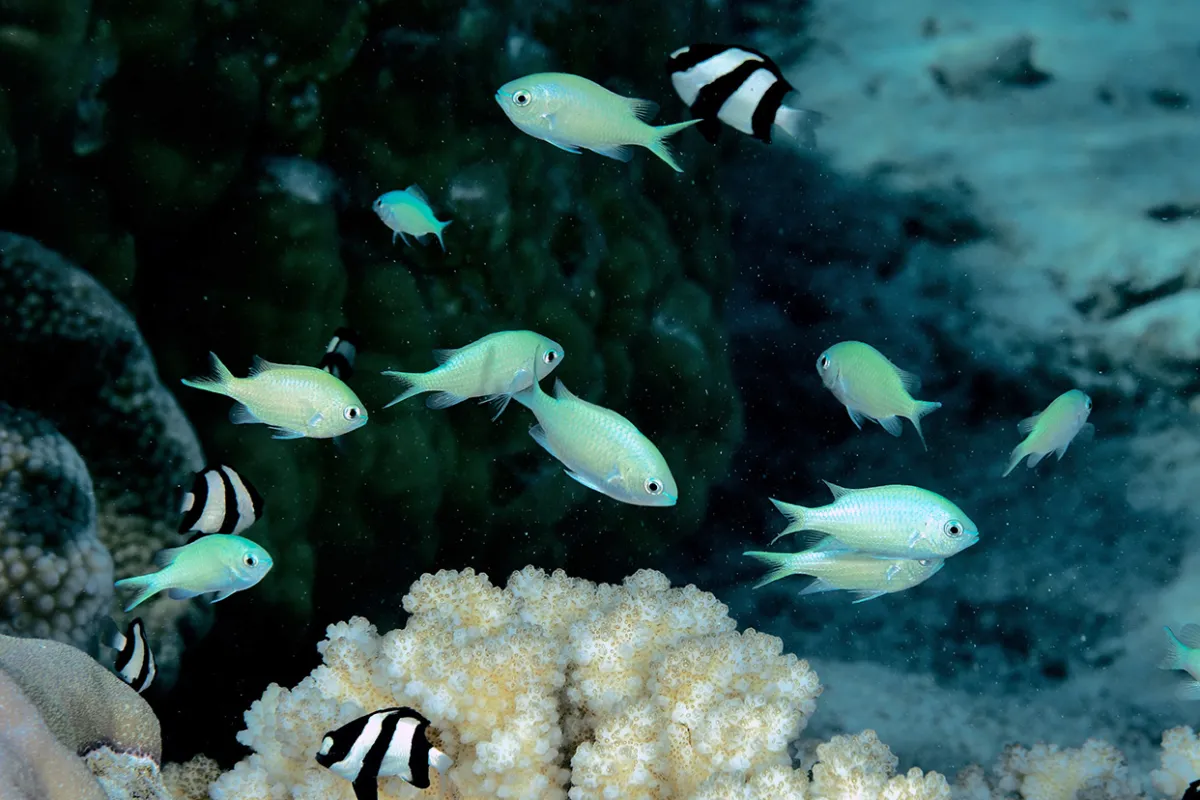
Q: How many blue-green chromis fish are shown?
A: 11